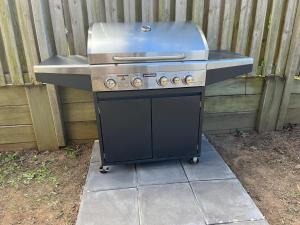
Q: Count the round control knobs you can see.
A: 5